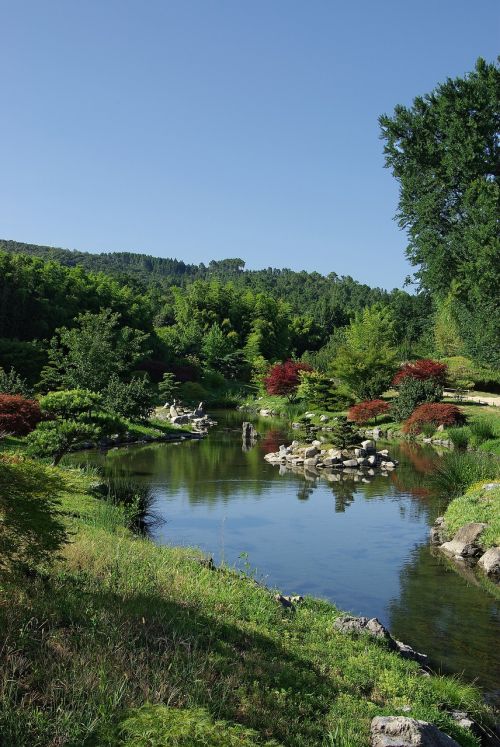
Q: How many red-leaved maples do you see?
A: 5